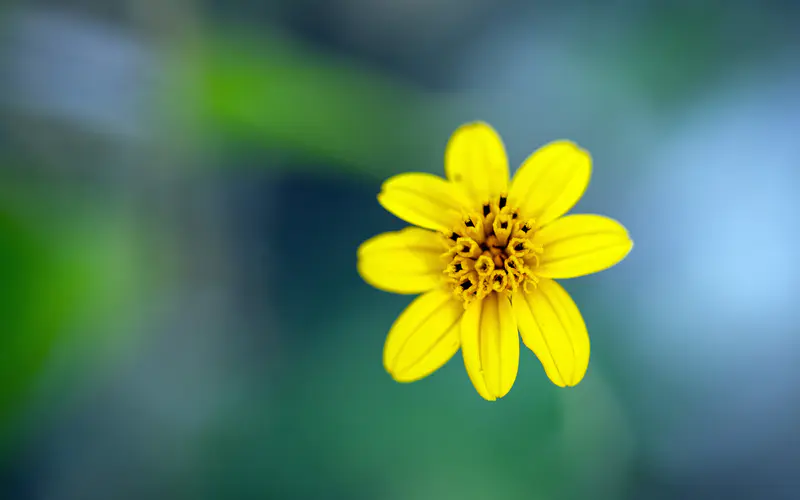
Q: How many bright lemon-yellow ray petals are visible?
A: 8